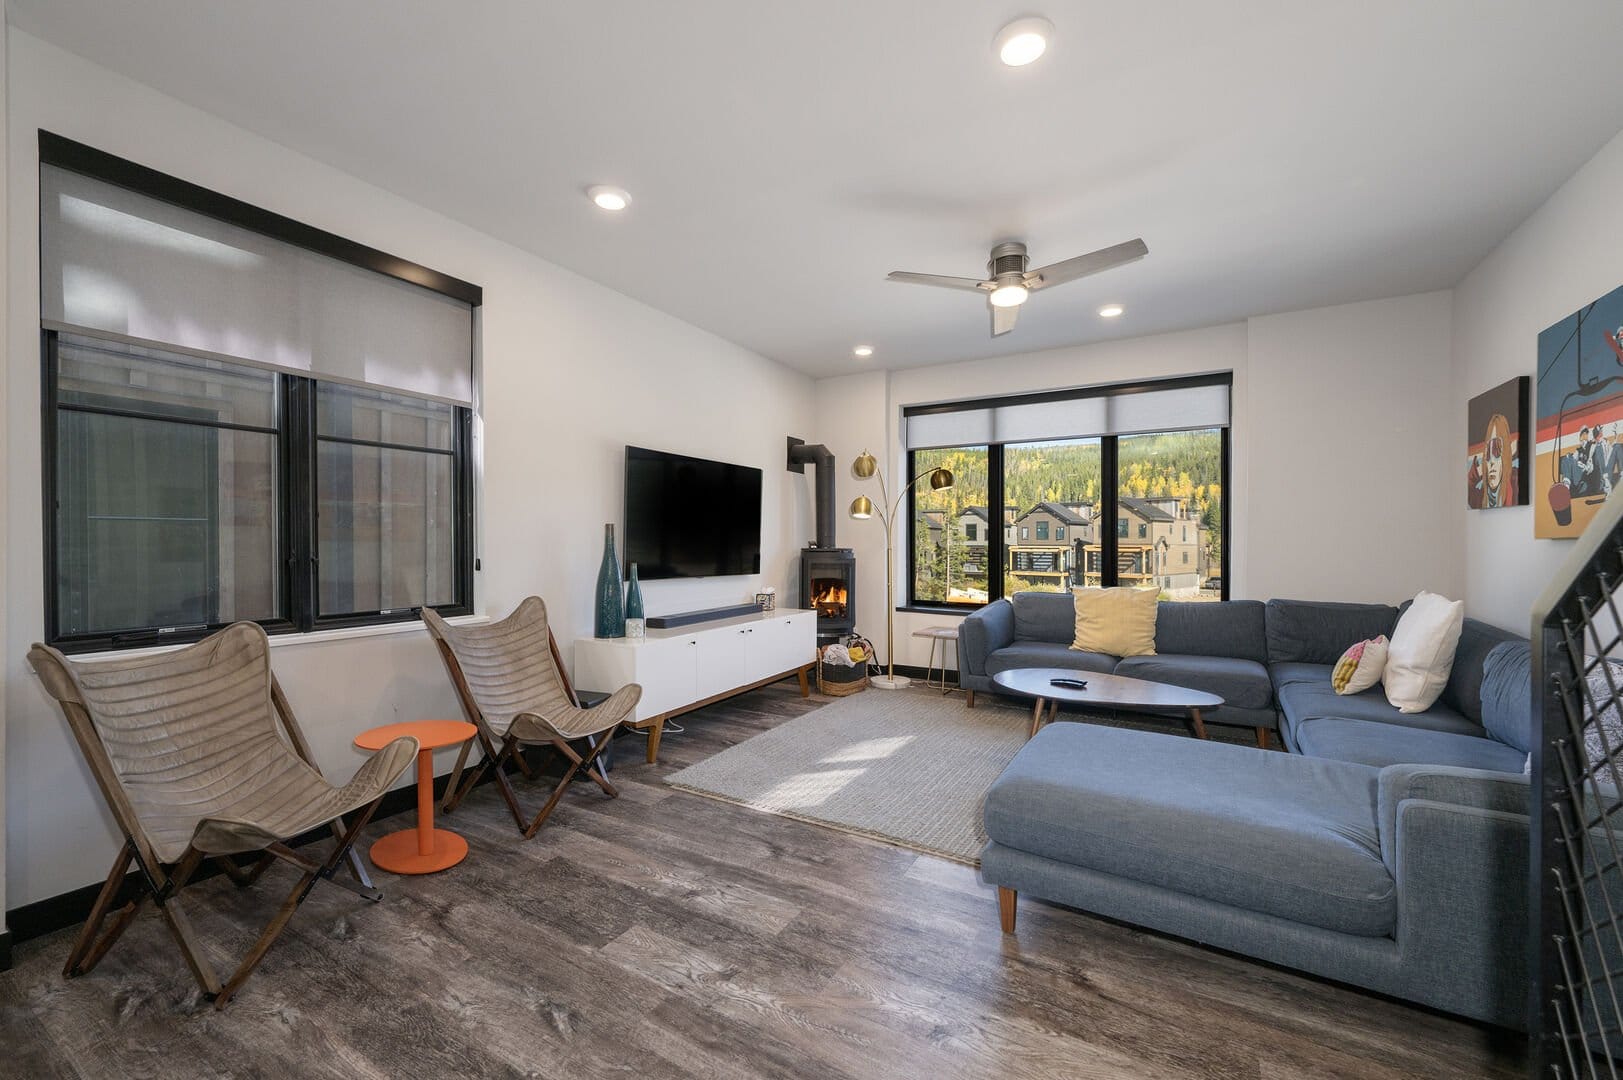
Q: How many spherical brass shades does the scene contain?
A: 3